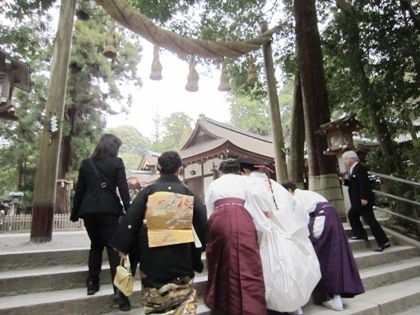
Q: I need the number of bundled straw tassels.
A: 5